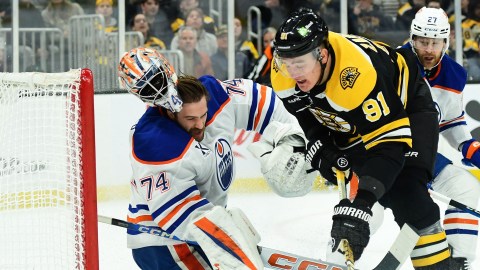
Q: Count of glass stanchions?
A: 5